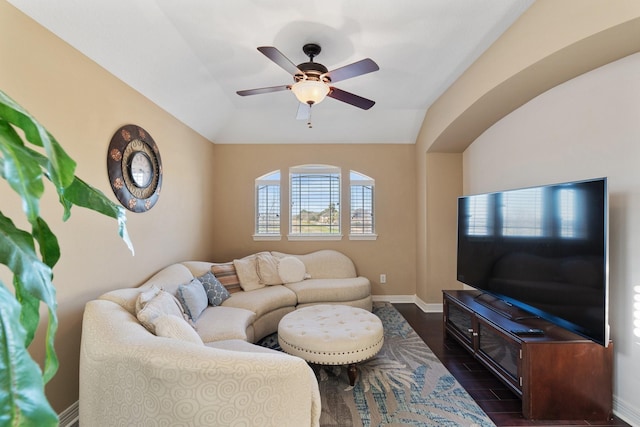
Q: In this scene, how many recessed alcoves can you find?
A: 1